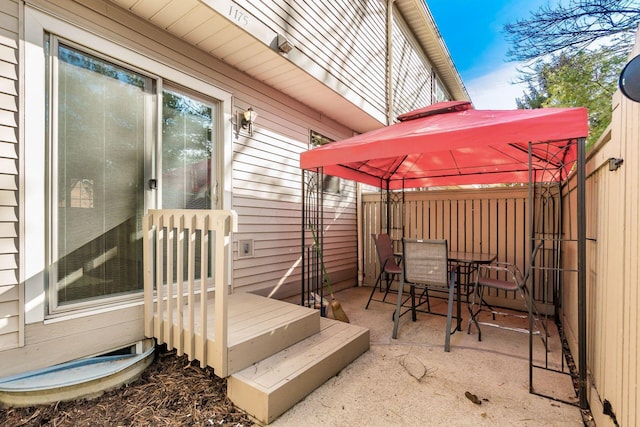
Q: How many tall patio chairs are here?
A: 3